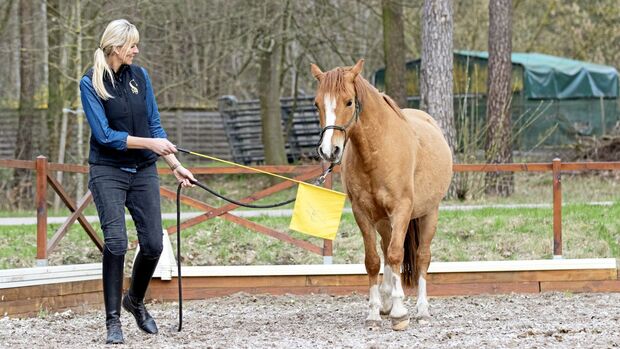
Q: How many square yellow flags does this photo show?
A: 1